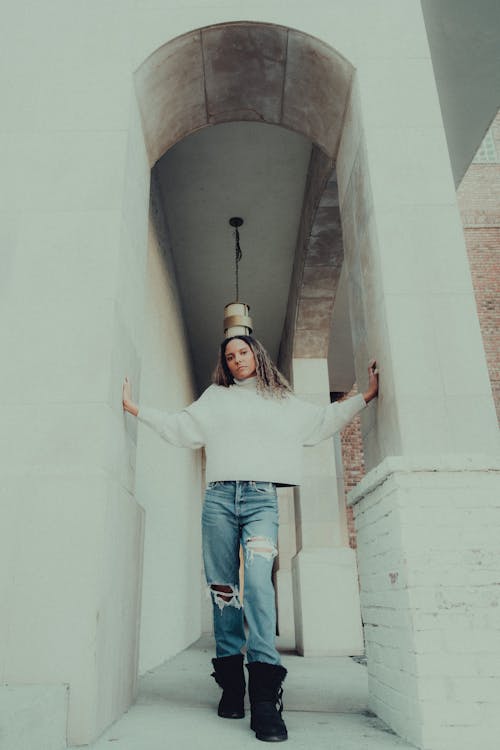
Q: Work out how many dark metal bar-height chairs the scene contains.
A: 0